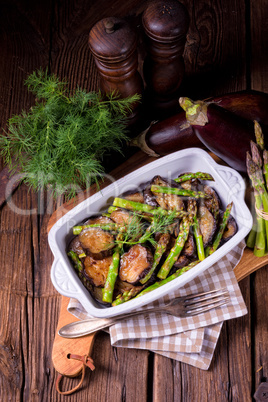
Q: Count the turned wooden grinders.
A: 2